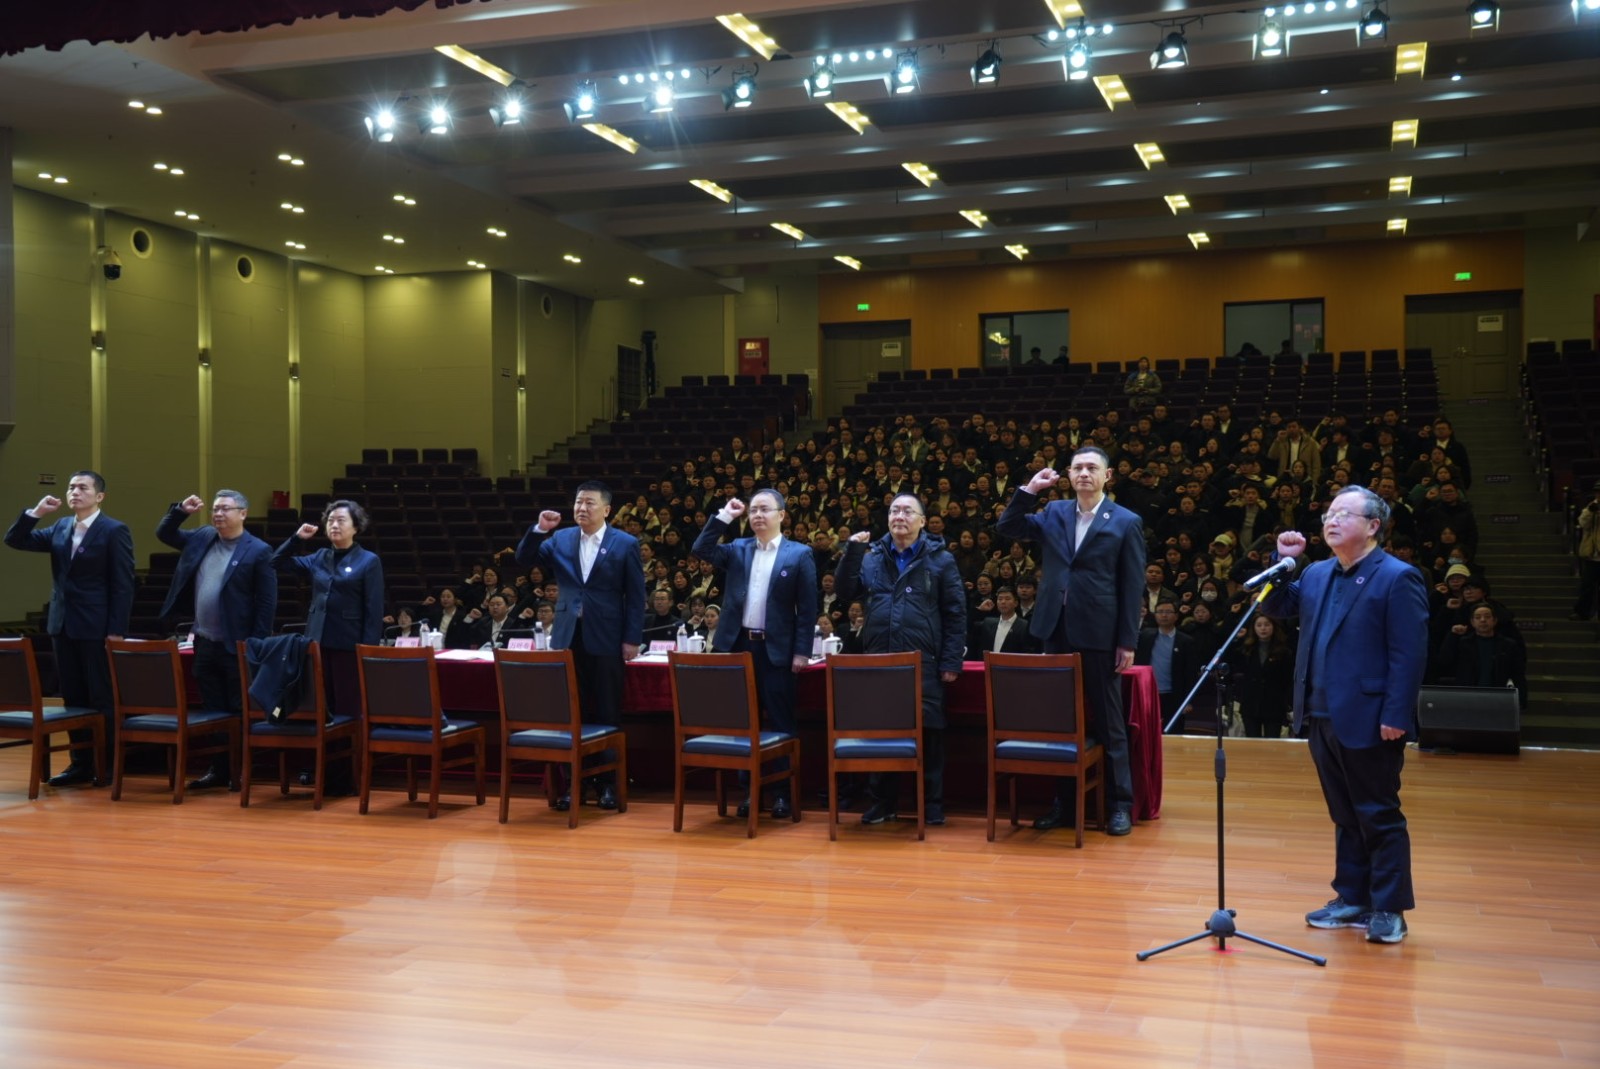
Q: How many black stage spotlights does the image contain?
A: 15